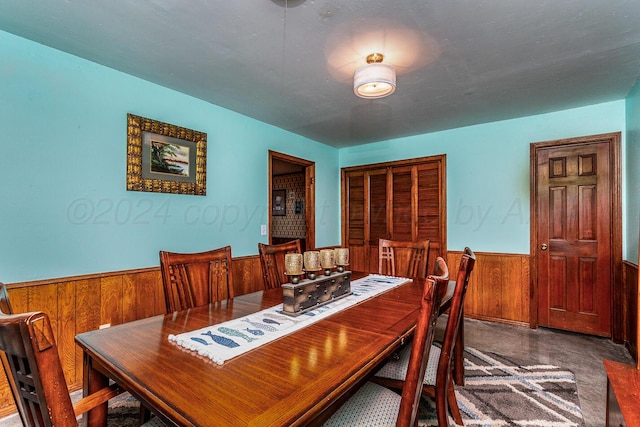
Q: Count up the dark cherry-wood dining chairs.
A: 6